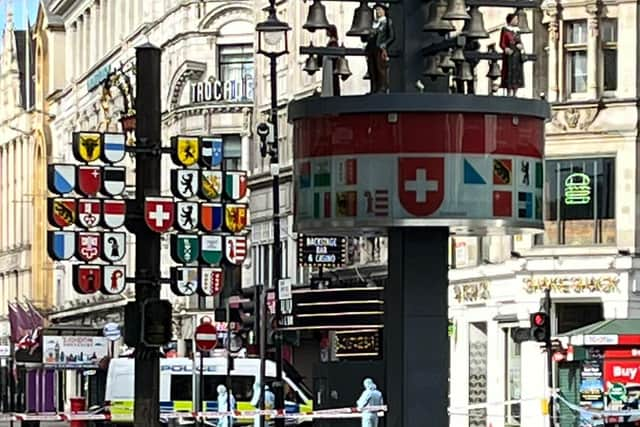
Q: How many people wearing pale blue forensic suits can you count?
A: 3